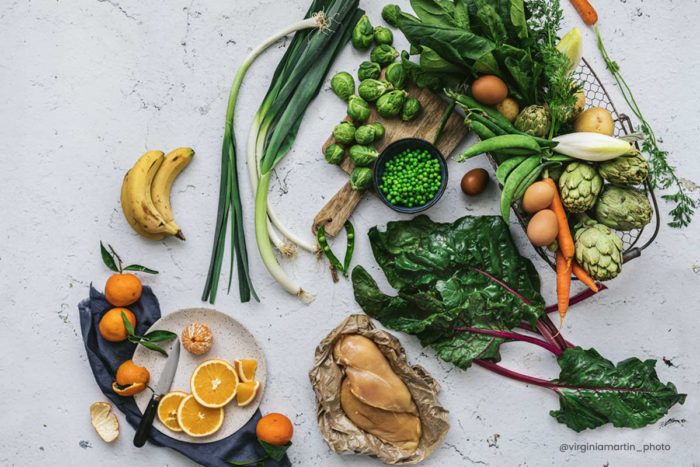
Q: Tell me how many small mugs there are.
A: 0